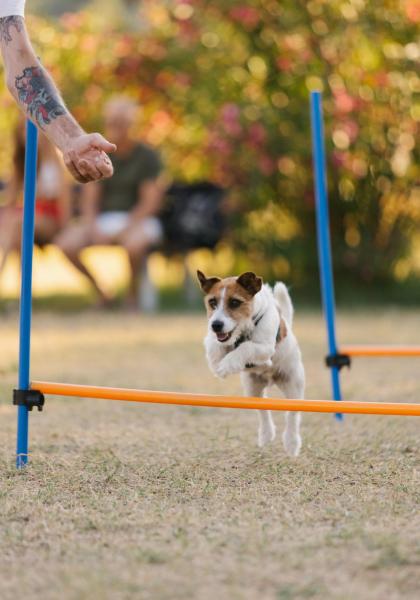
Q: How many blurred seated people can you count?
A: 2